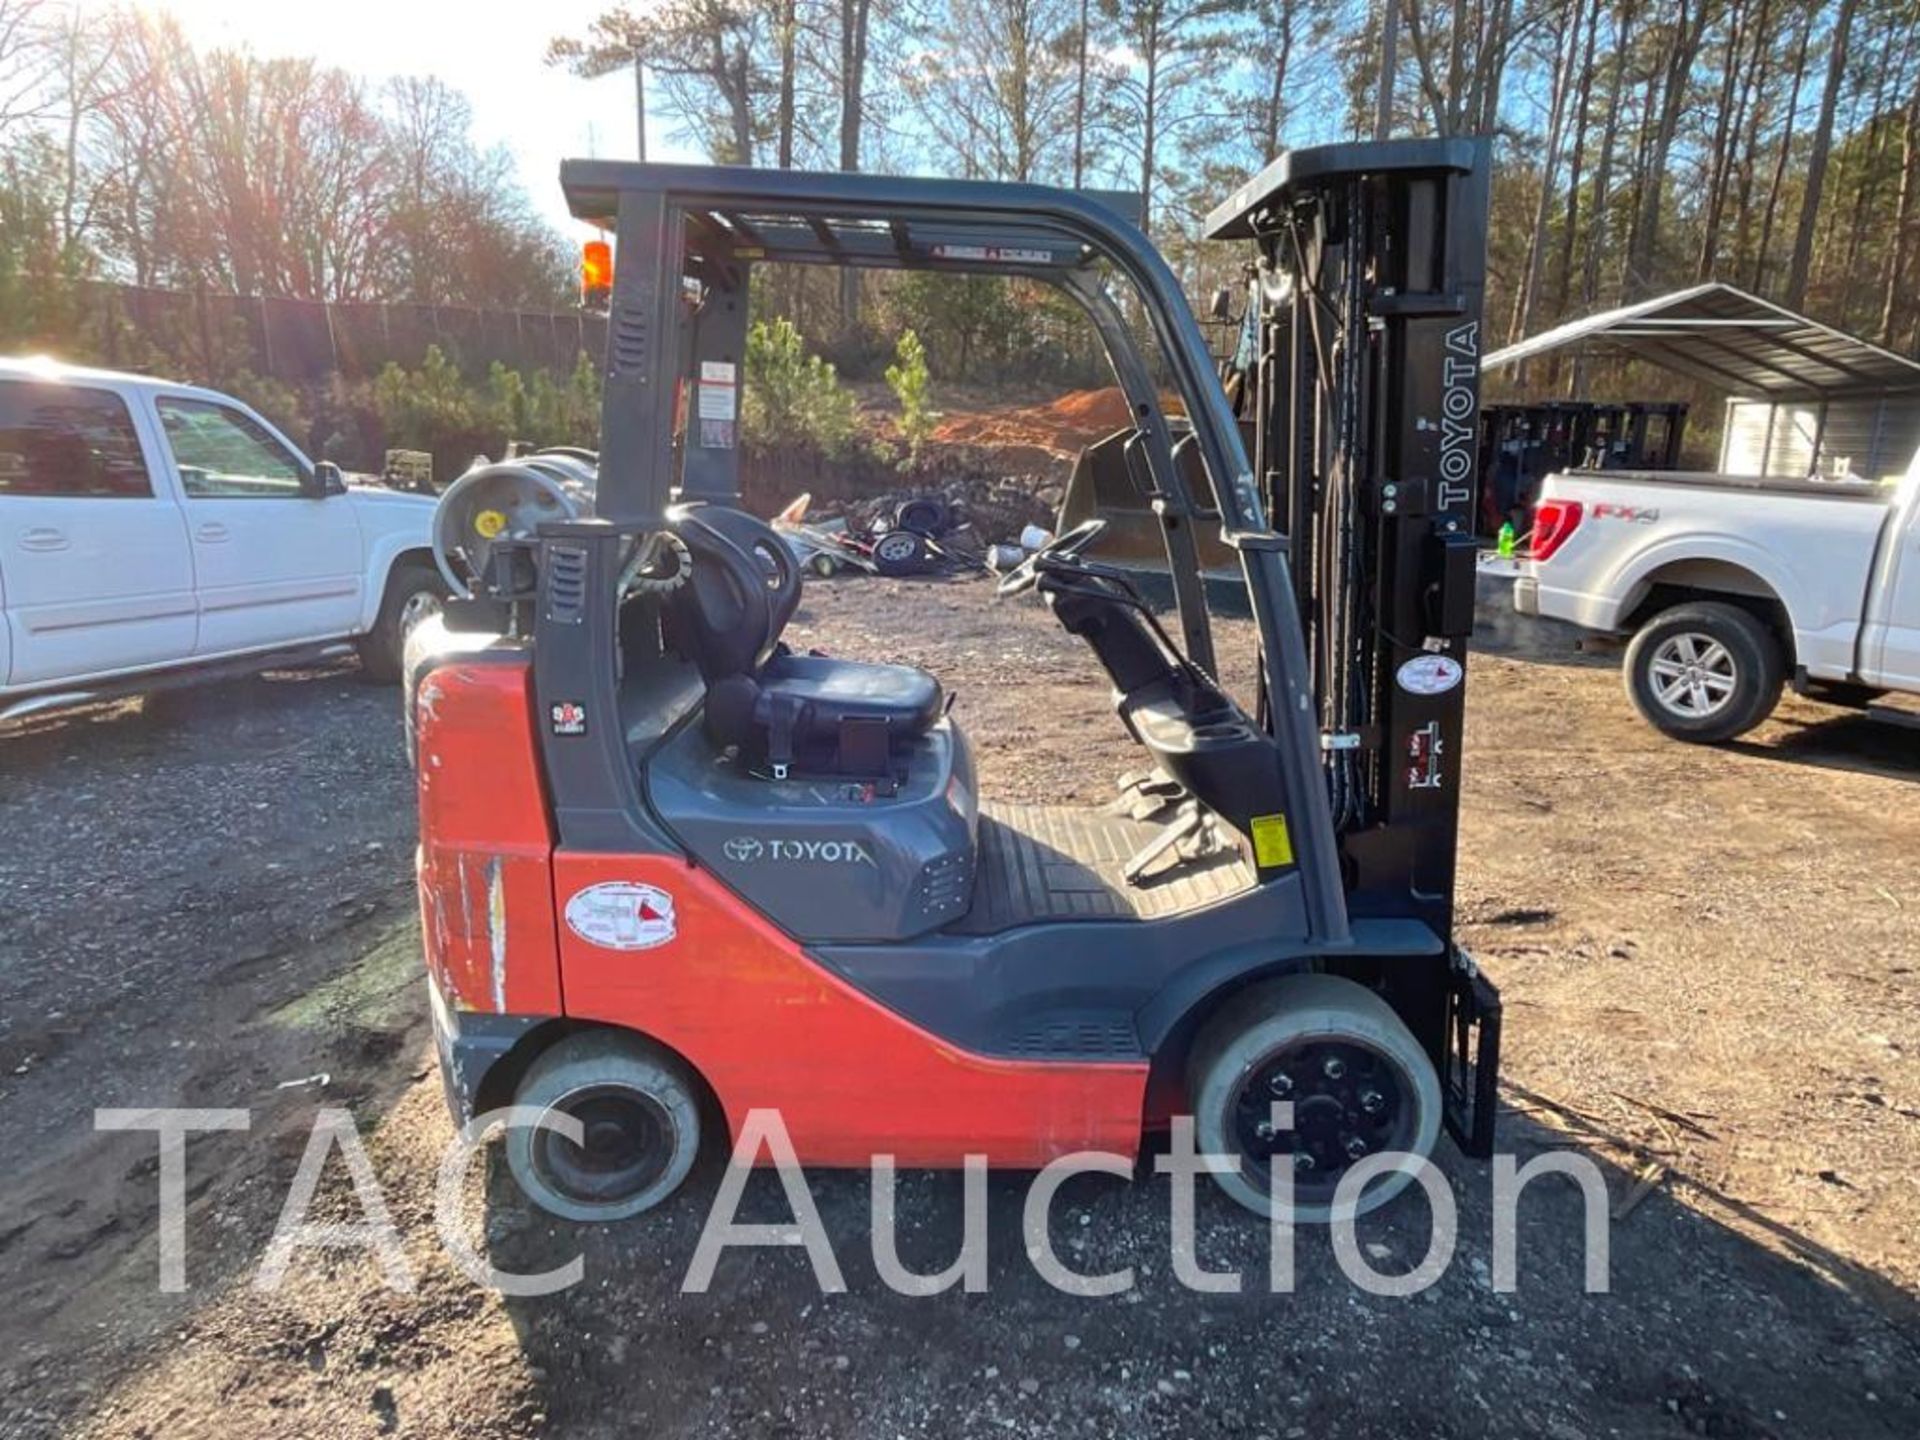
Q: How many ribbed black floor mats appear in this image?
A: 1